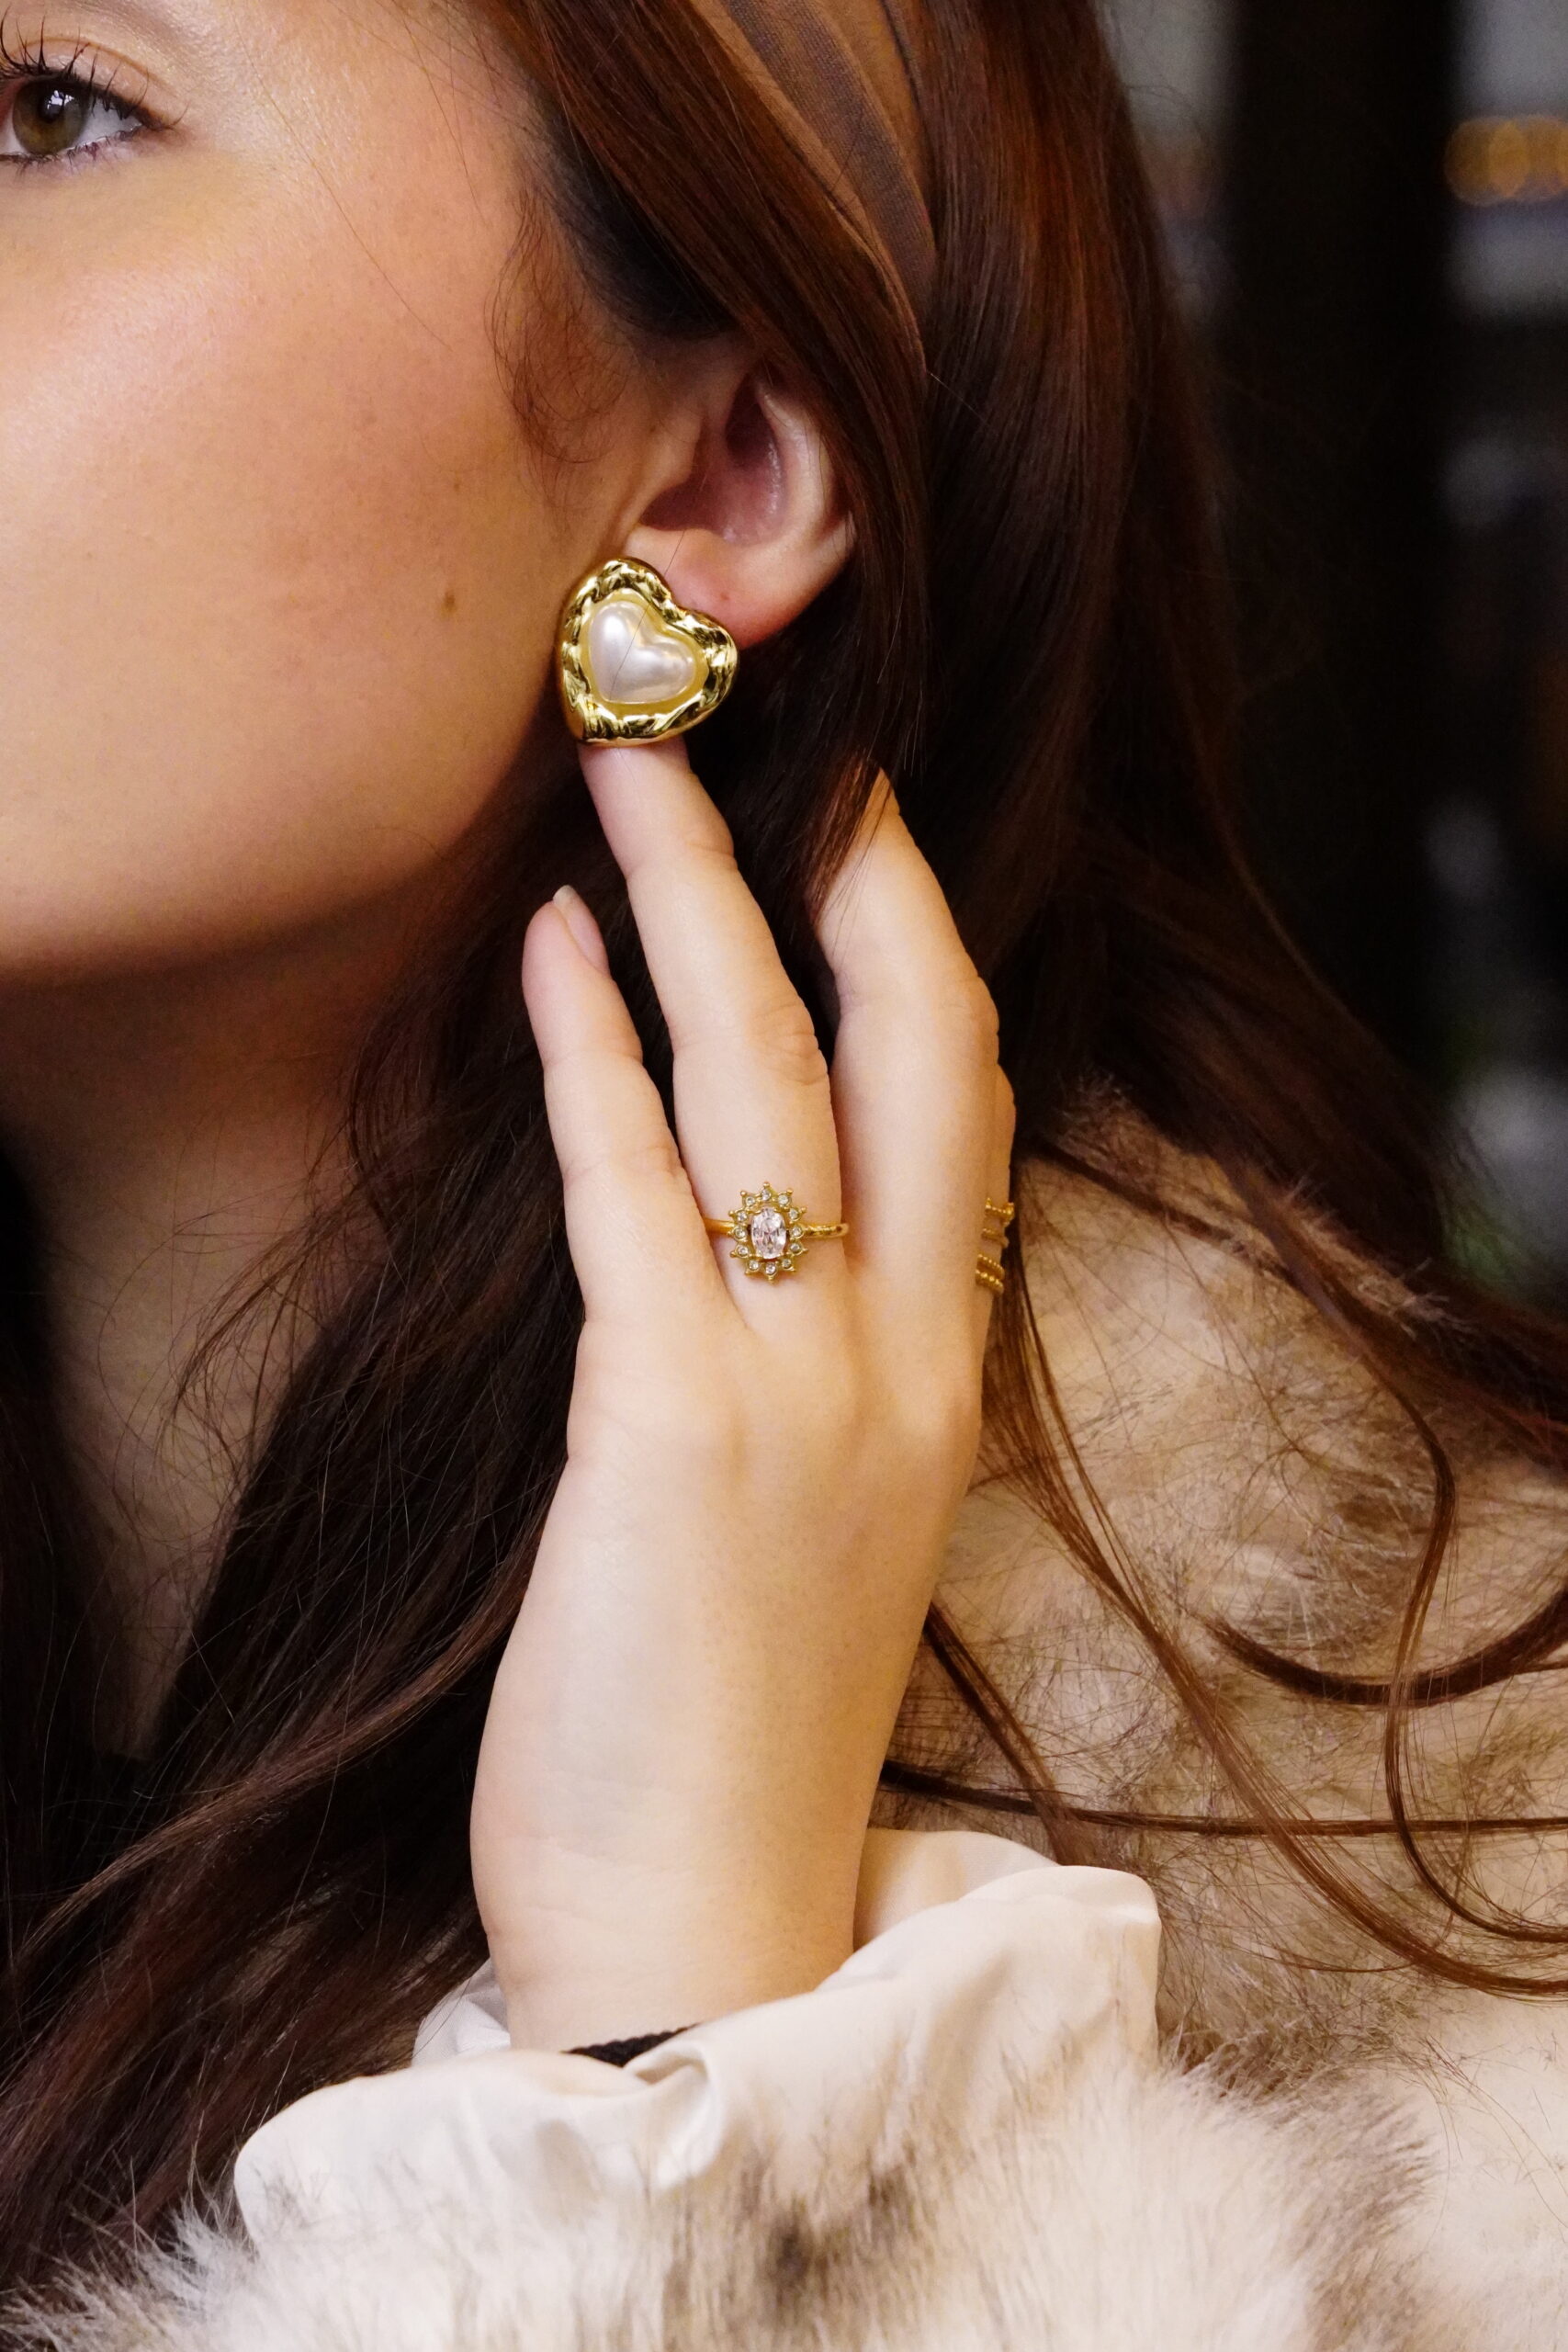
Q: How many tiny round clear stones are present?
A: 12